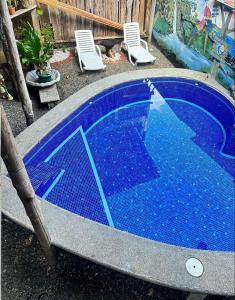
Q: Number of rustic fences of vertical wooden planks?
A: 1